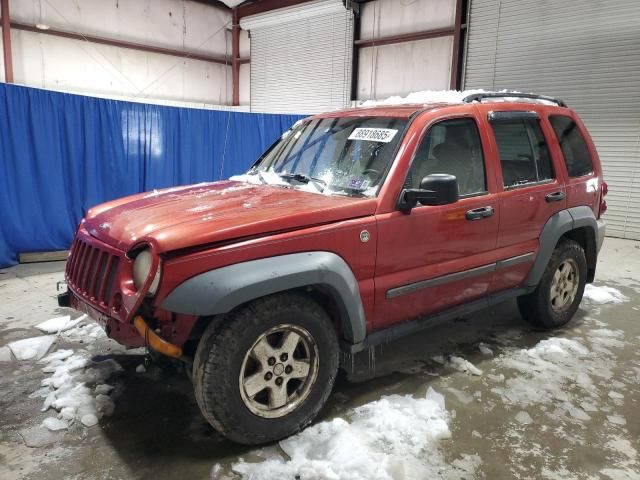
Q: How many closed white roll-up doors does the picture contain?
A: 2